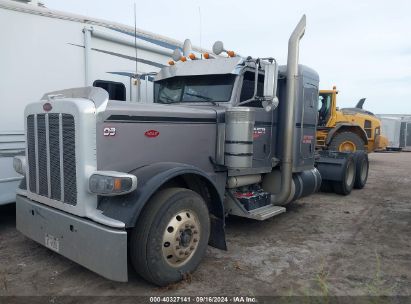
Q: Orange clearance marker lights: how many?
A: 5